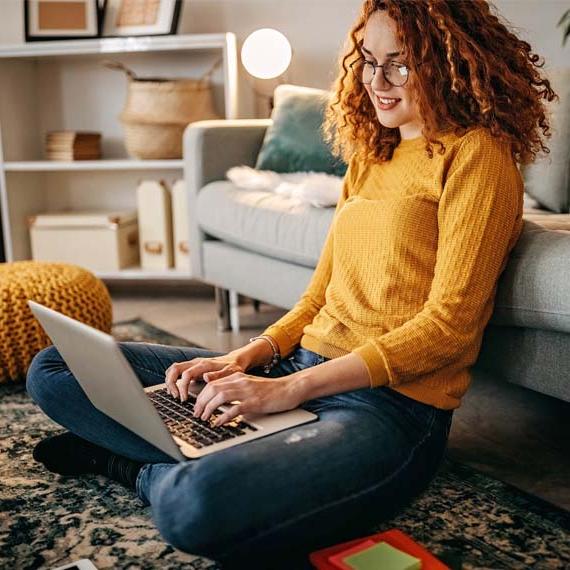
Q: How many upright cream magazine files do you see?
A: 2